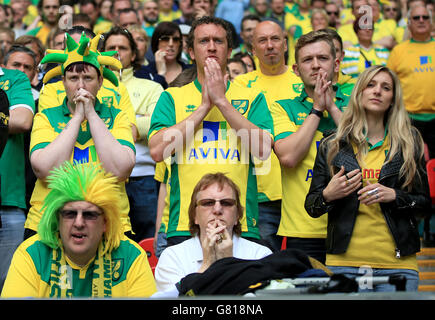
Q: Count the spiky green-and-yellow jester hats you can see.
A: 1